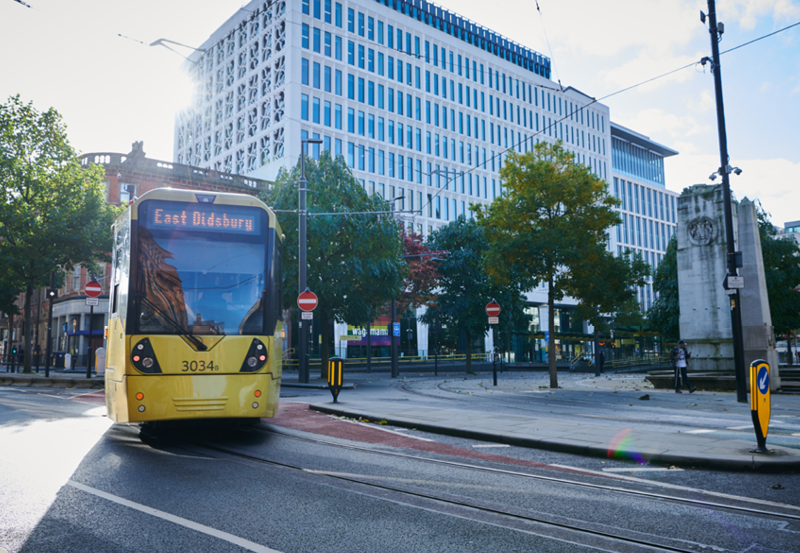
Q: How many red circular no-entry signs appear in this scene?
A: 3